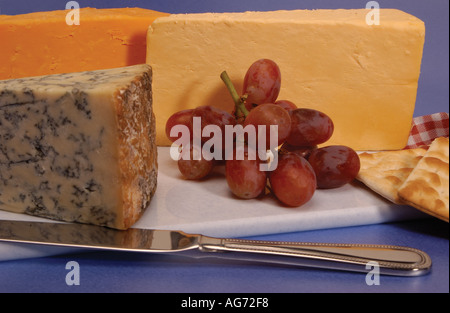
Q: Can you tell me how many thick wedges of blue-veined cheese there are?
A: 1